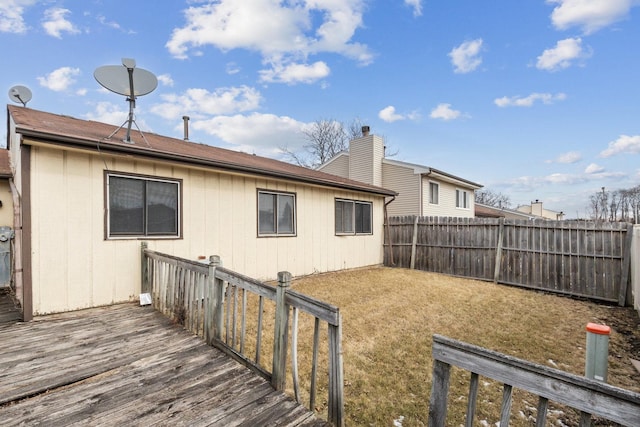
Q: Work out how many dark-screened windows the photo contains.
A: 3